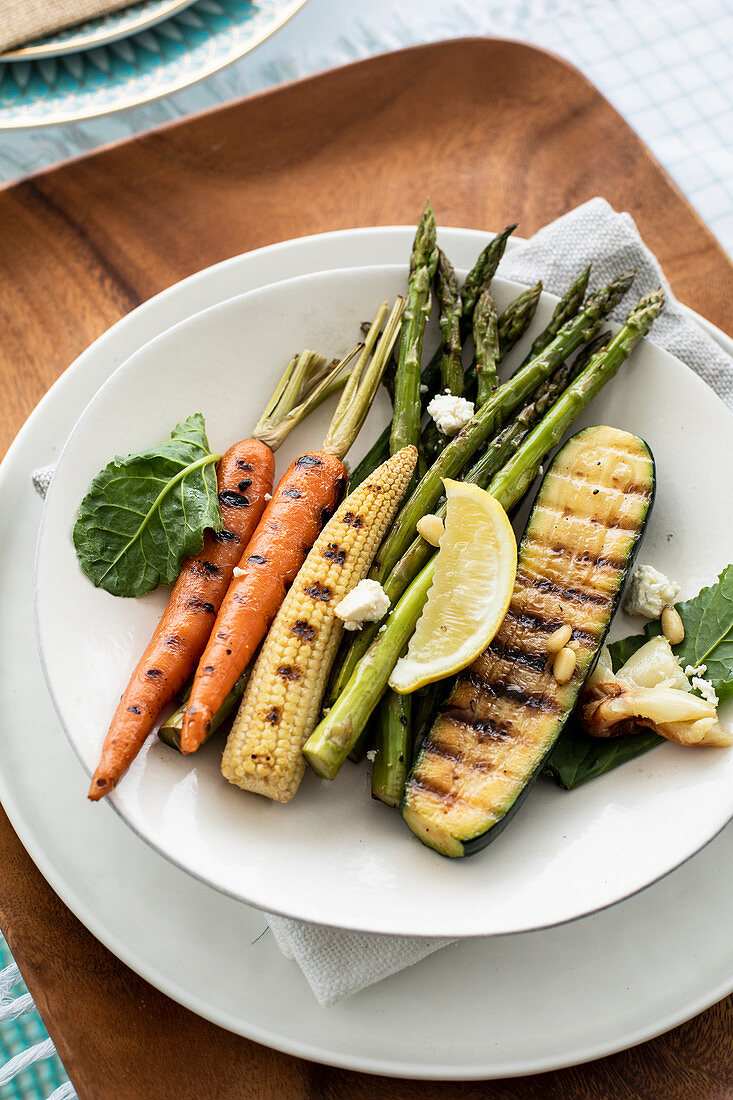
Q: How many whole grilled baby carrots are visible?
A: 2